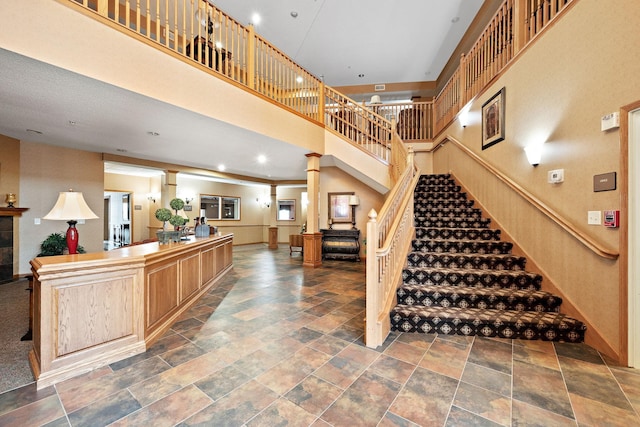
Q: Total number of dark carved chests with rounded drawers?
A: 1